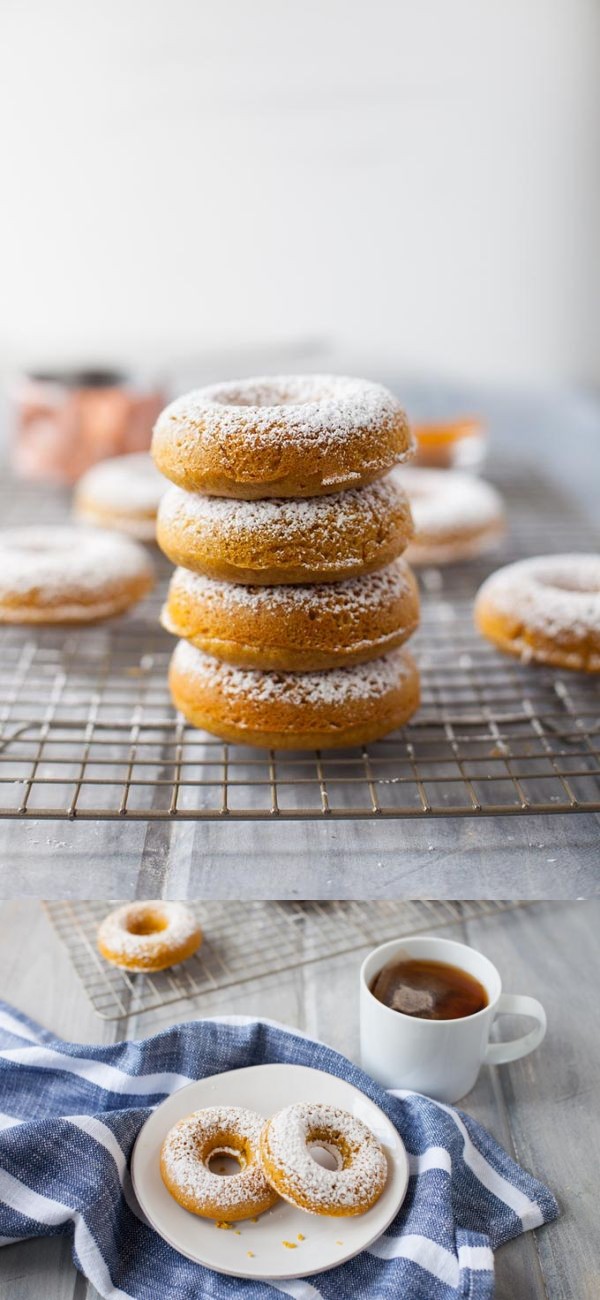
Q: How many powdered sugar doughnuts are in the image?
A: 11